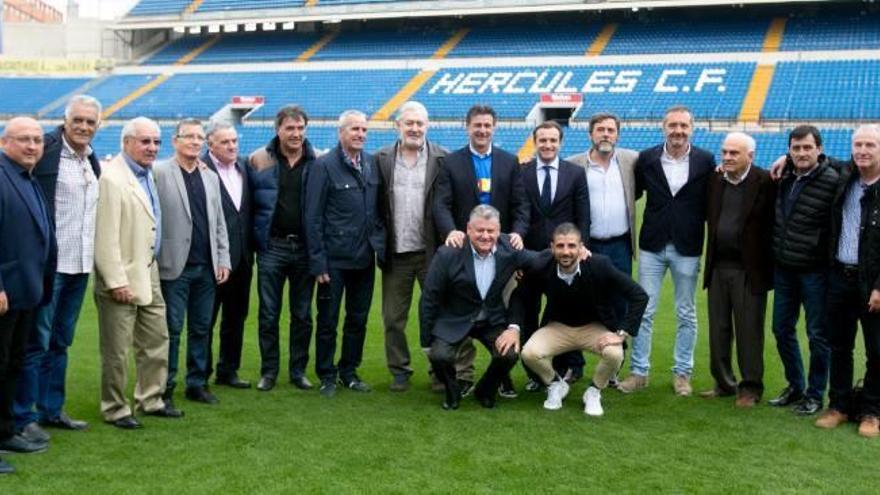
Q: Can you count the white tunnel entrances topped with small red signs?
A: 2